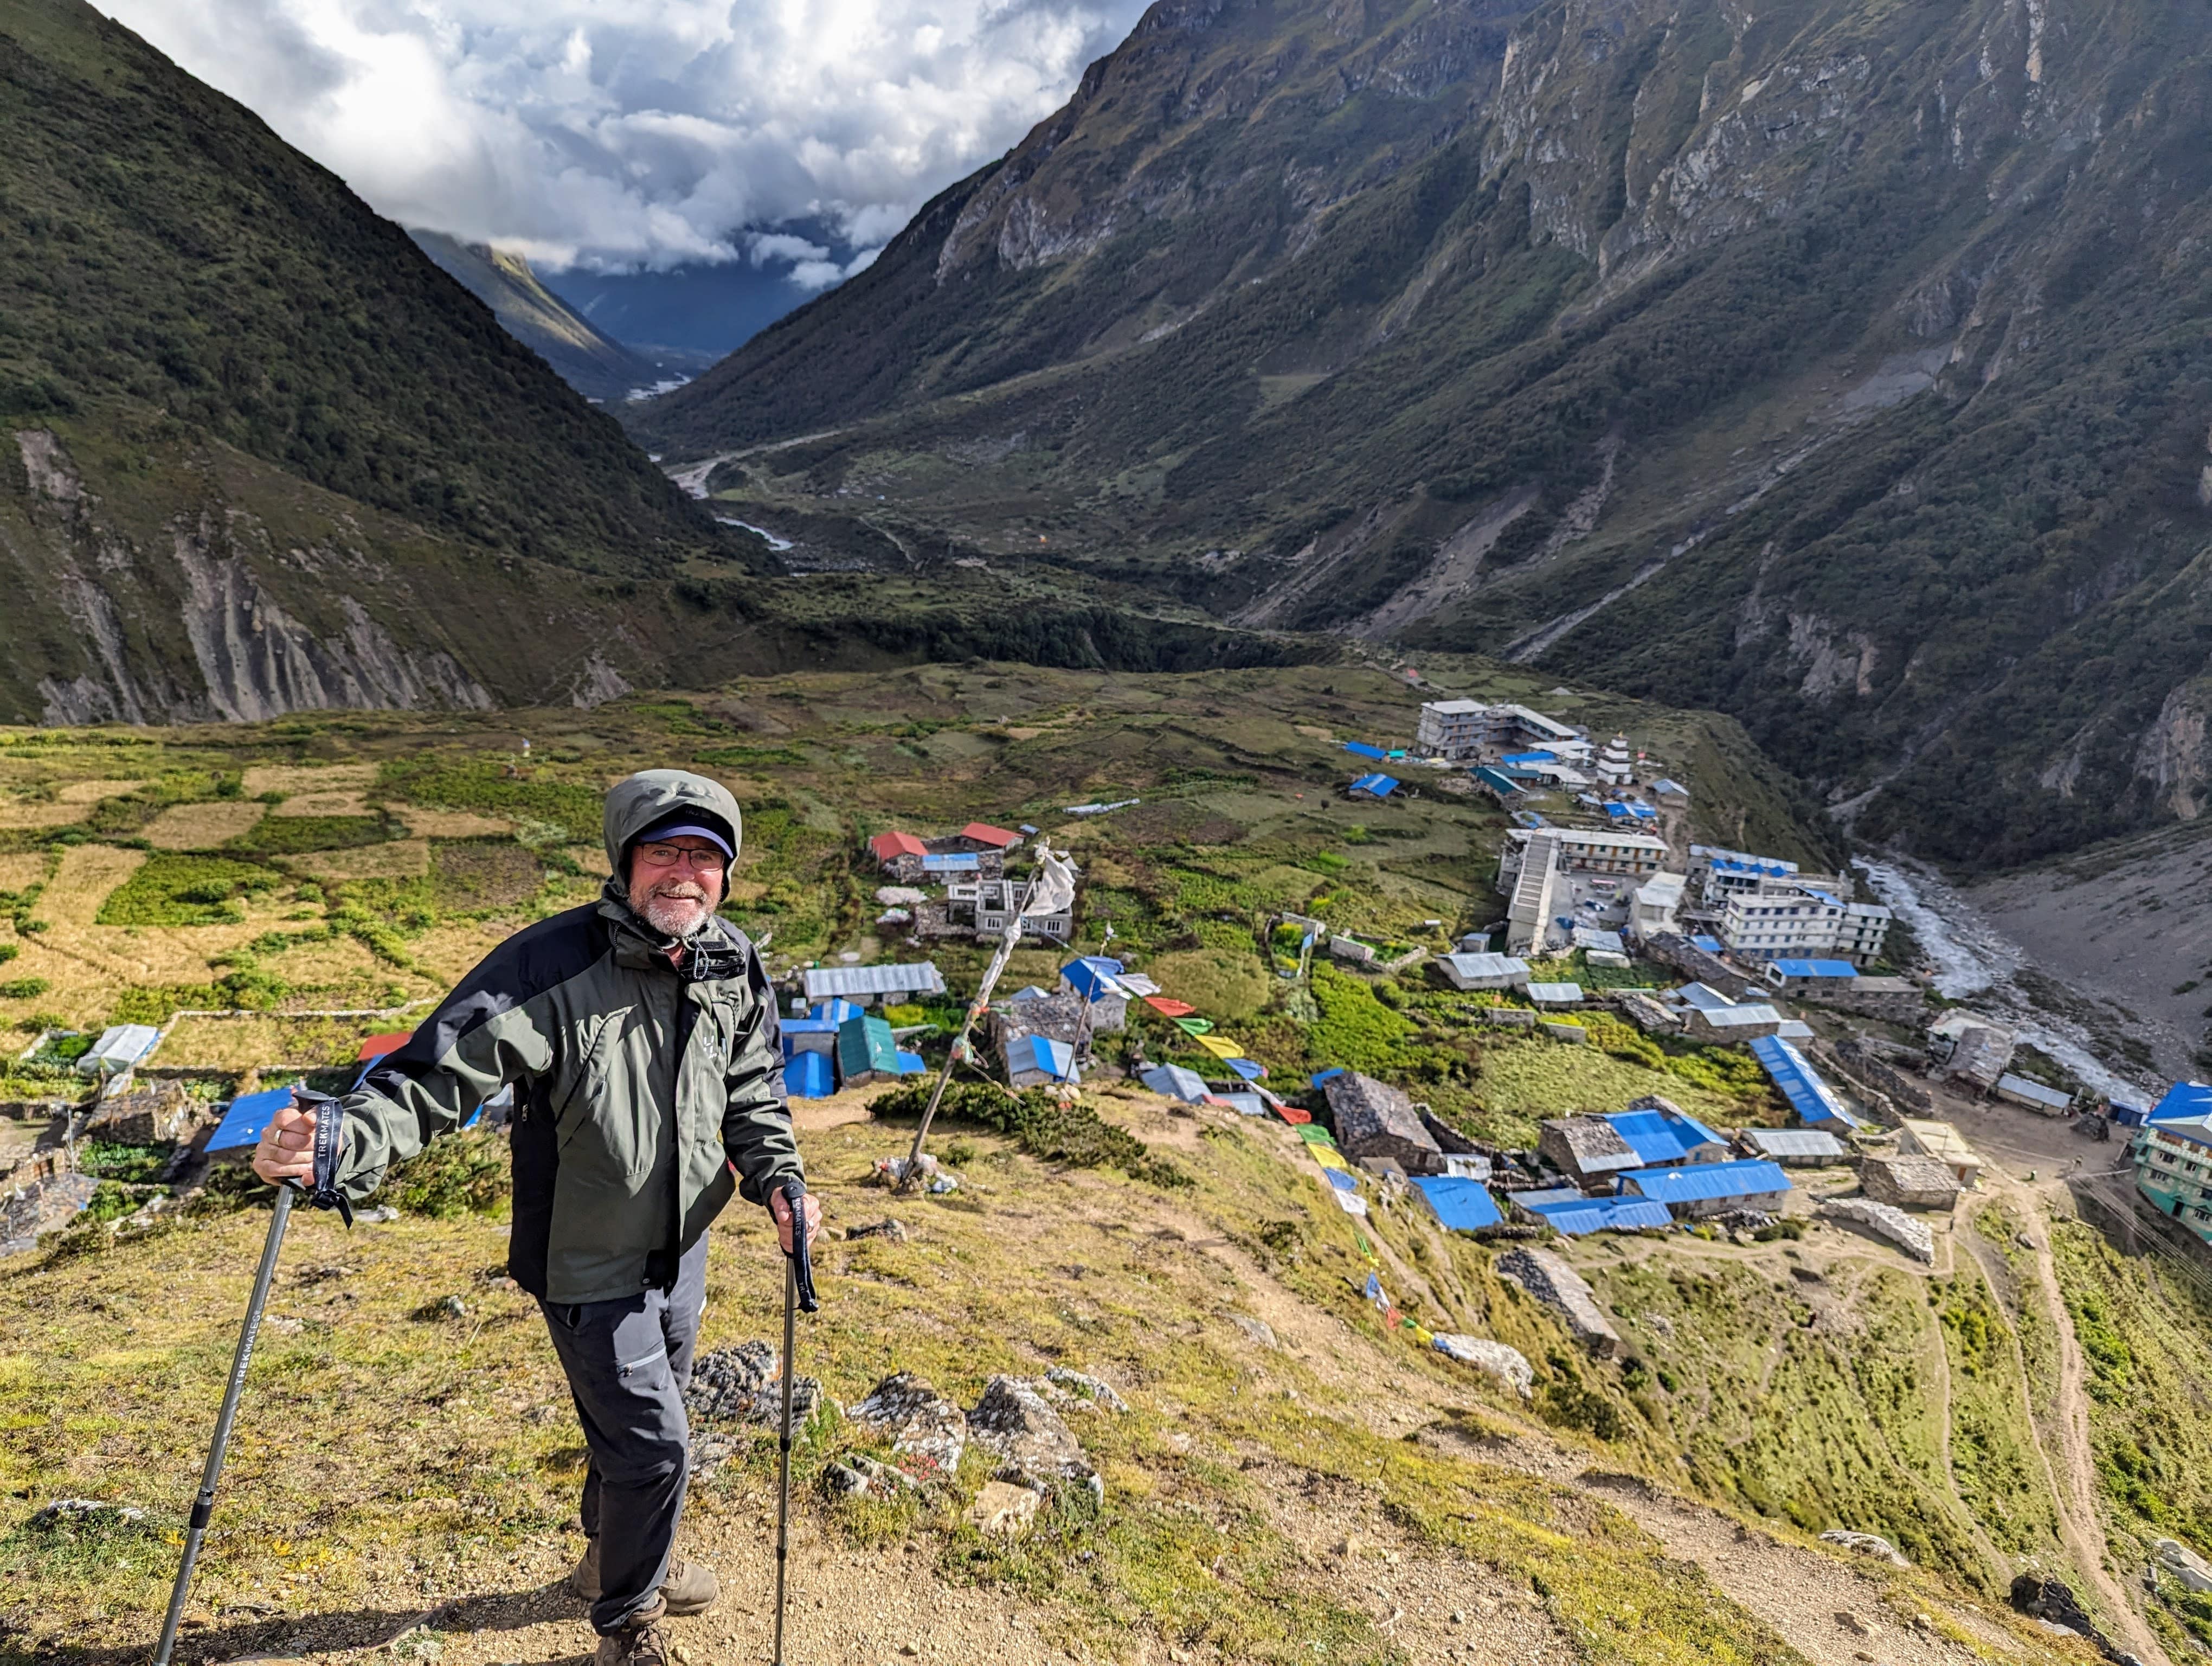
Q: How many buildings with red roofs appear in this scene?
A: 3